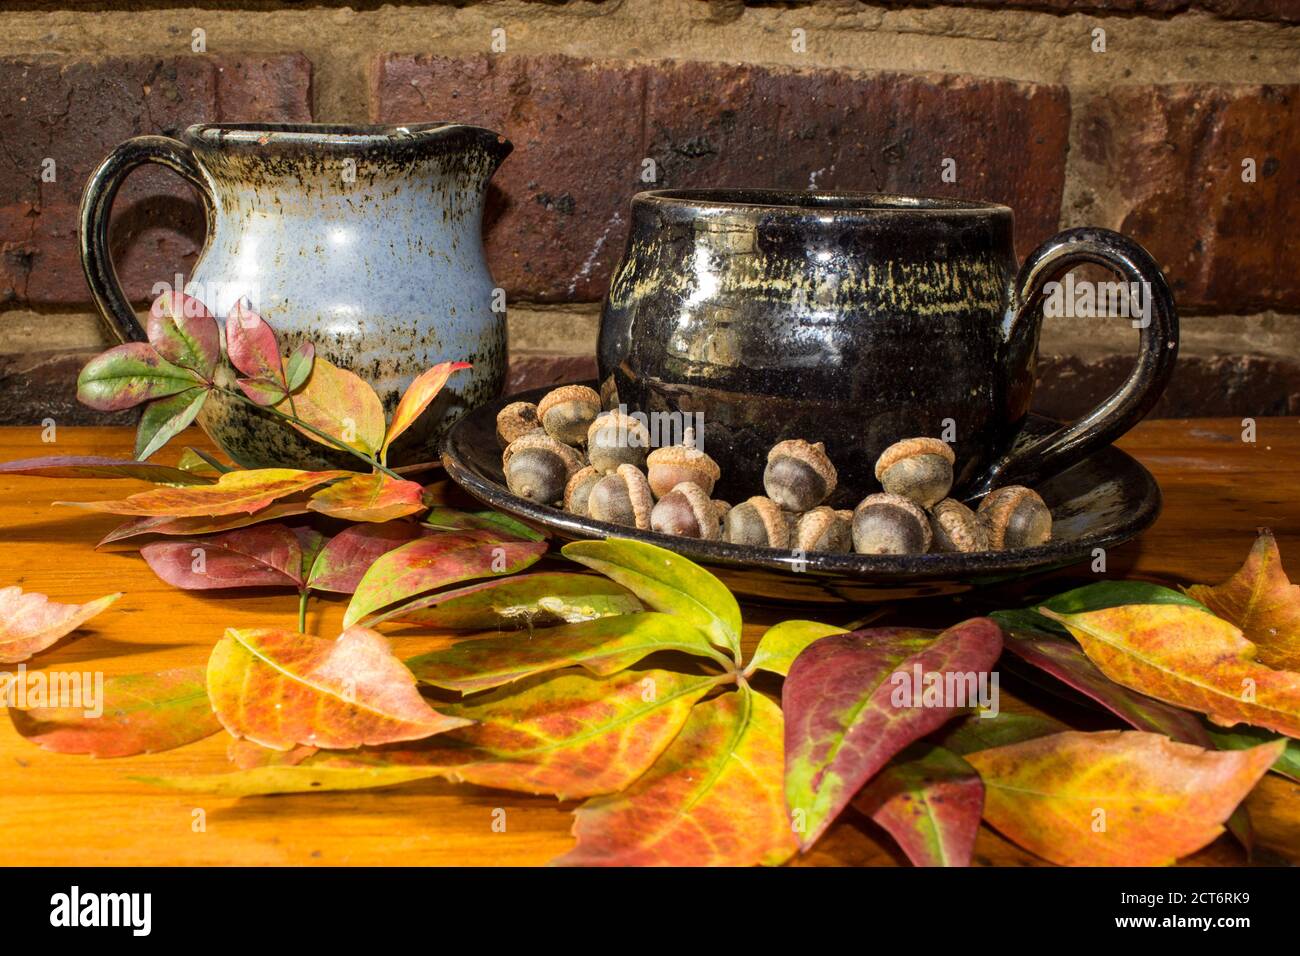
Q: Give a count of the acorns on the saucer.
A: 15